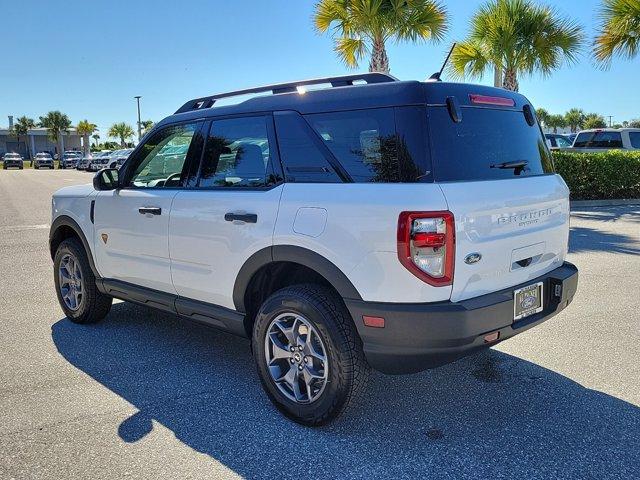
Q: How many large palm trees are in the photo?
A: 3